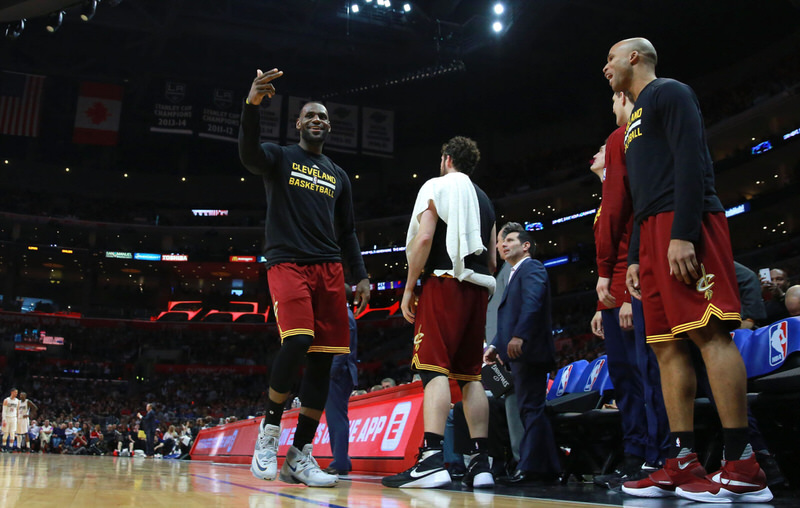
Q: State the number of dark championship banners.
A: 2